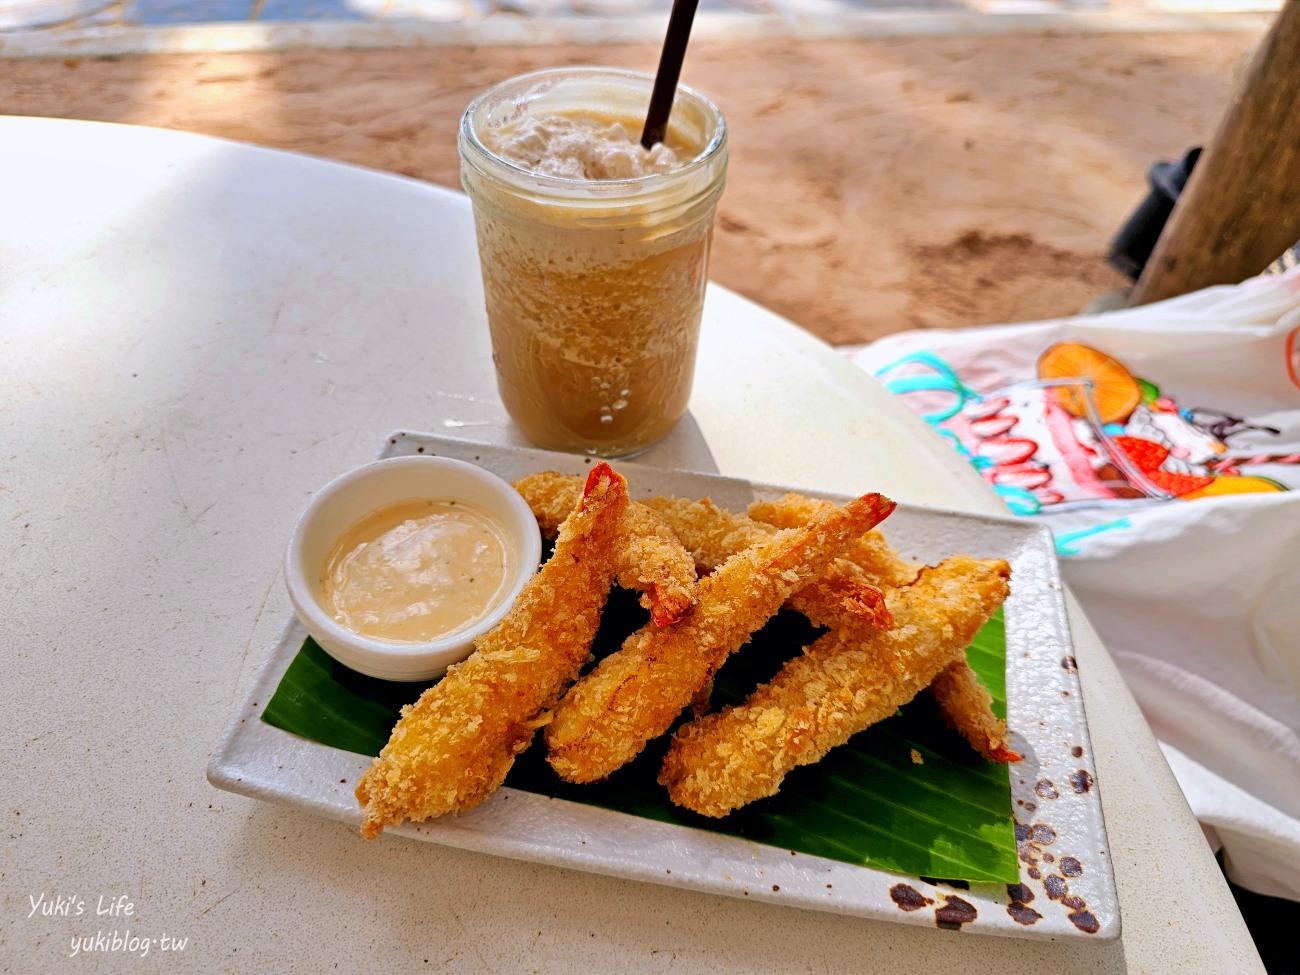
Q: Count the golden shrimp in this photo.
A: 6